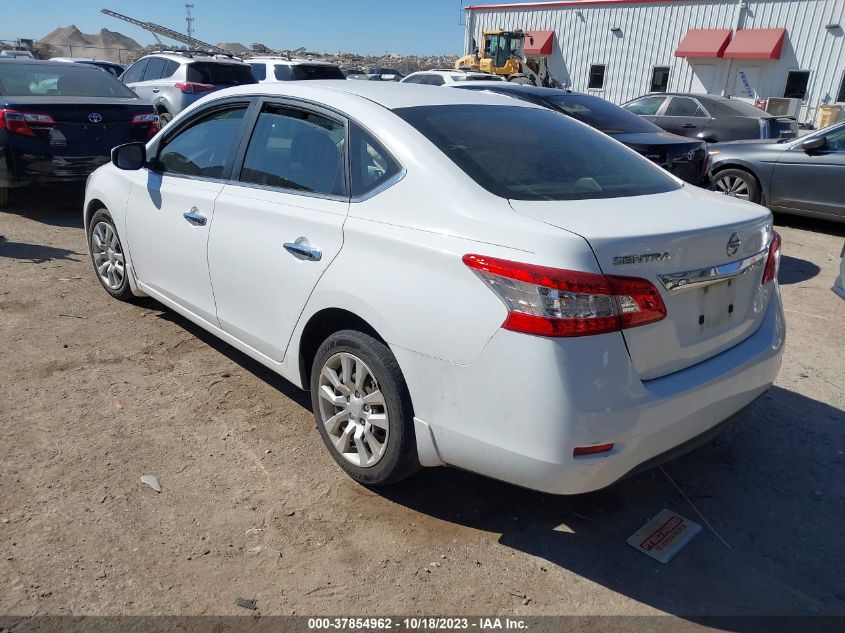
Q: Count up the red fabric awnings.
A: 3